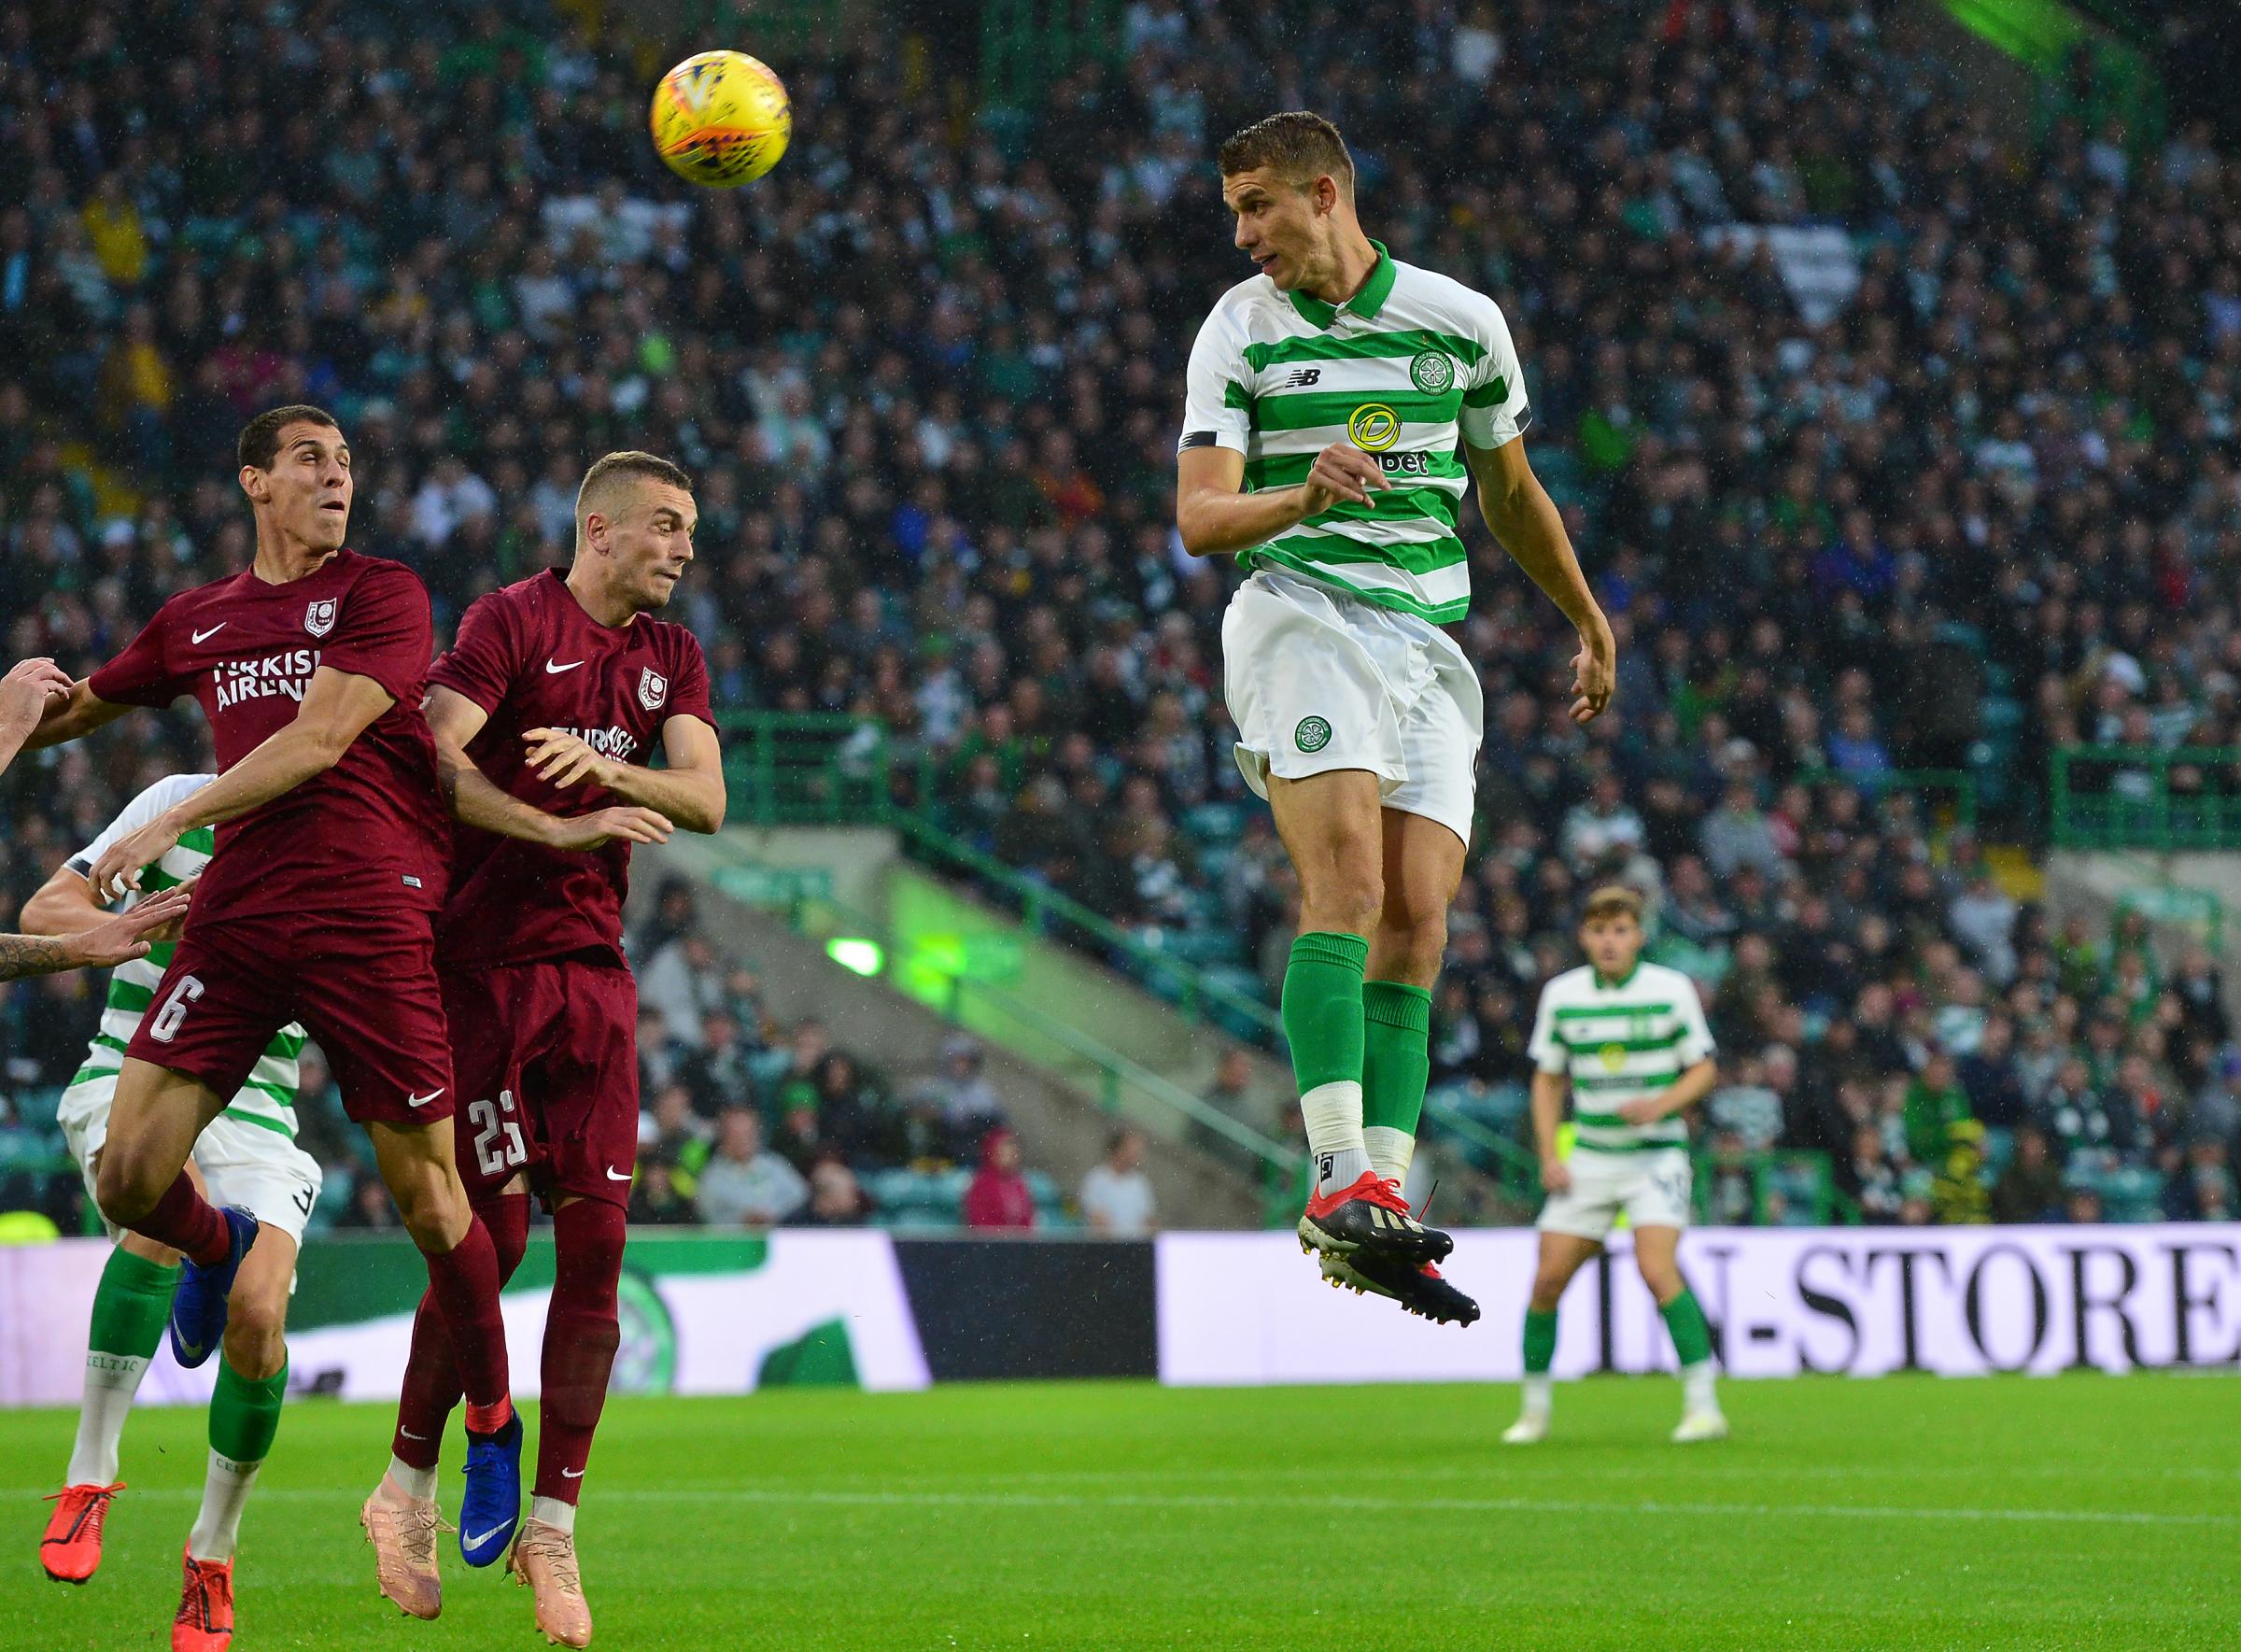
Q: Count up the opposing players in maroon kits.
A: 2